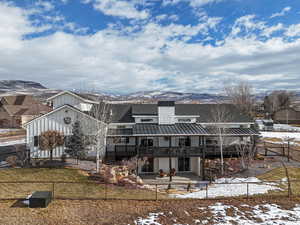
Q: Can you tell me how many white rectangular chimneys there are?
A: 1